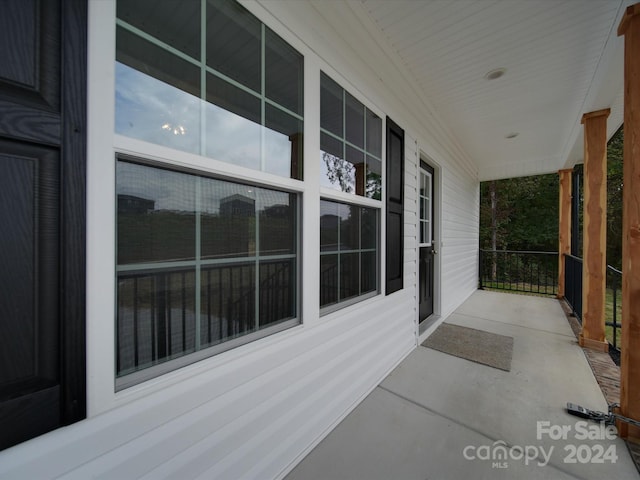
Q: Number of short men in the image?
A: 0